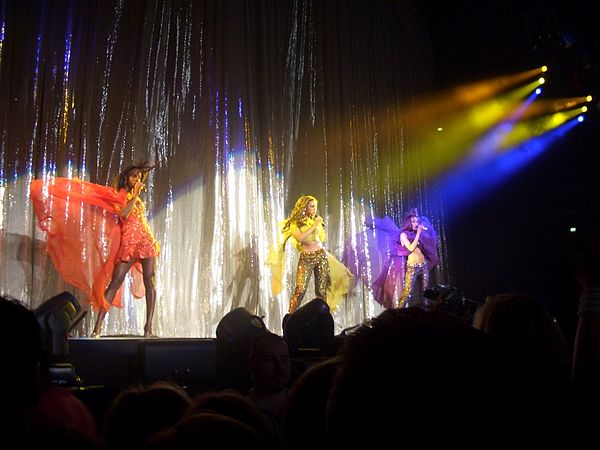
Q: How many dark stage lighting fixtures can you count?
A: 3